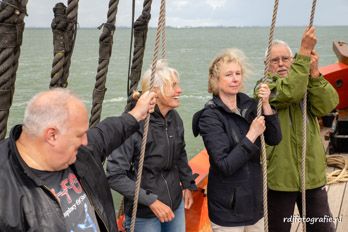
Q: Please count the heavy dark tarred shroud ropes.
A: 4